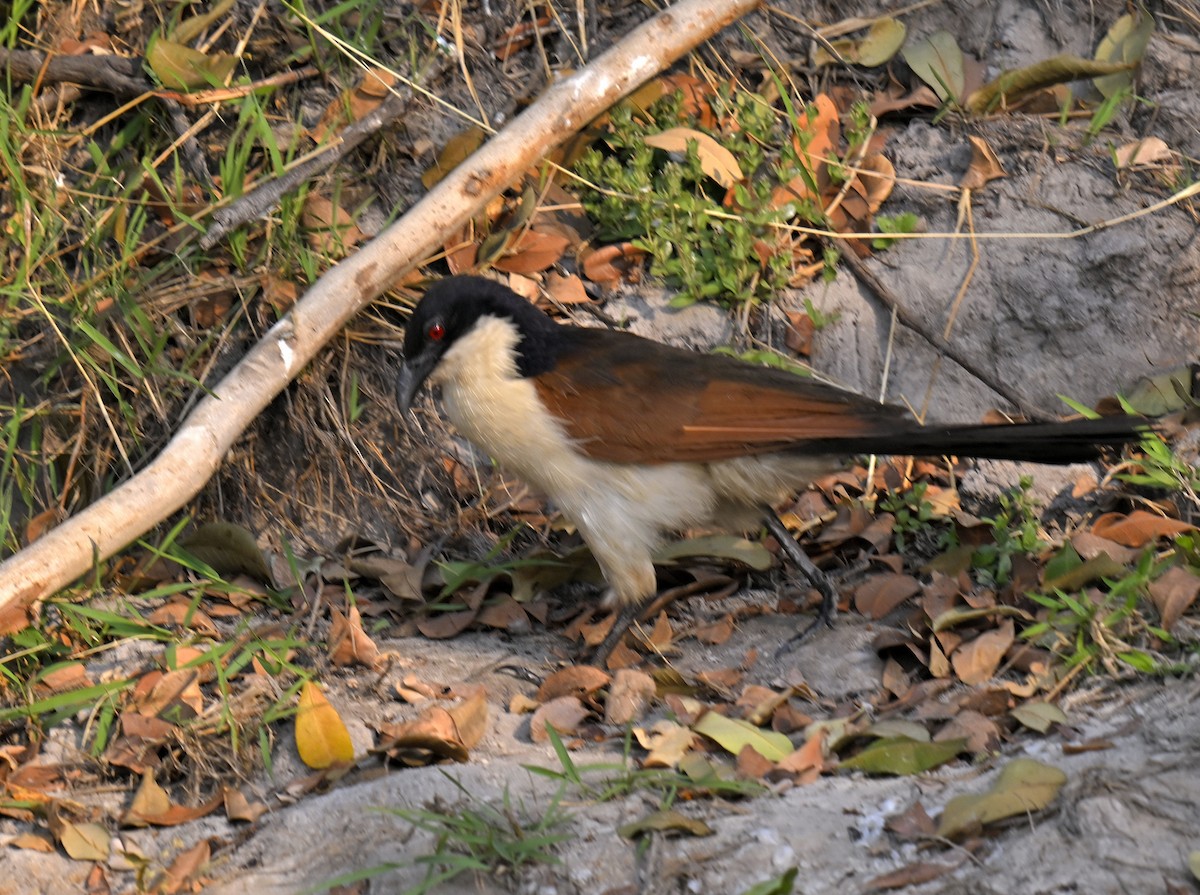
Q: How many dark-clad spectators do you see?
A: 0